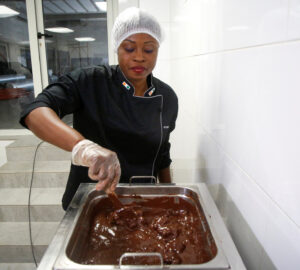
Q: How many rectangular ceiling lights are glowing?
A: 4